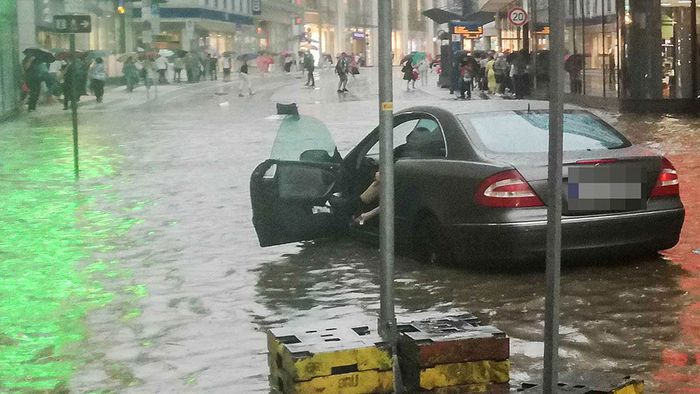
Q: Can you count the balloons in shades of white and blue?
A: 0